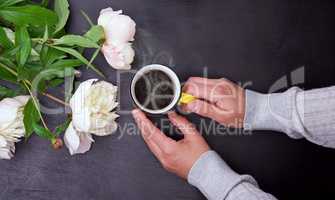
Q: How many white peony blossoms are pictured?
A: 3